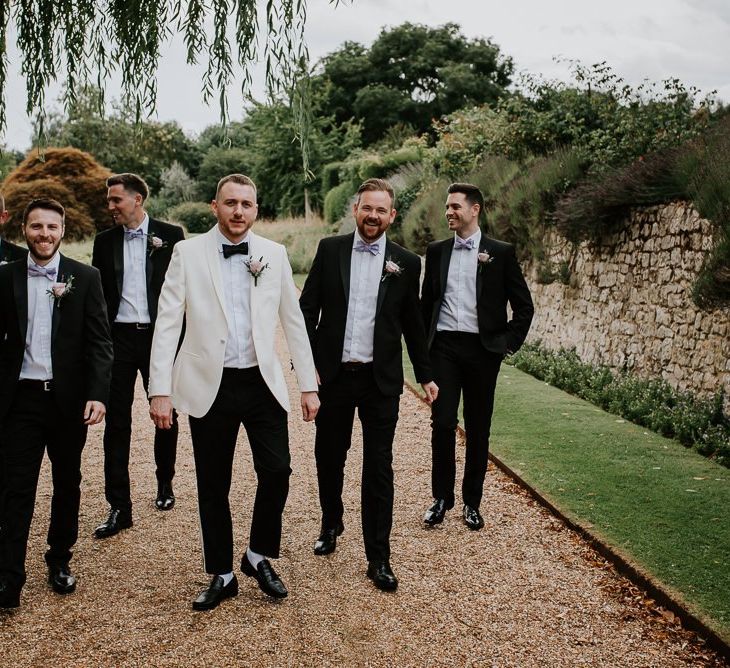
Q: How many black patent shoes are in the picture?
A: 10